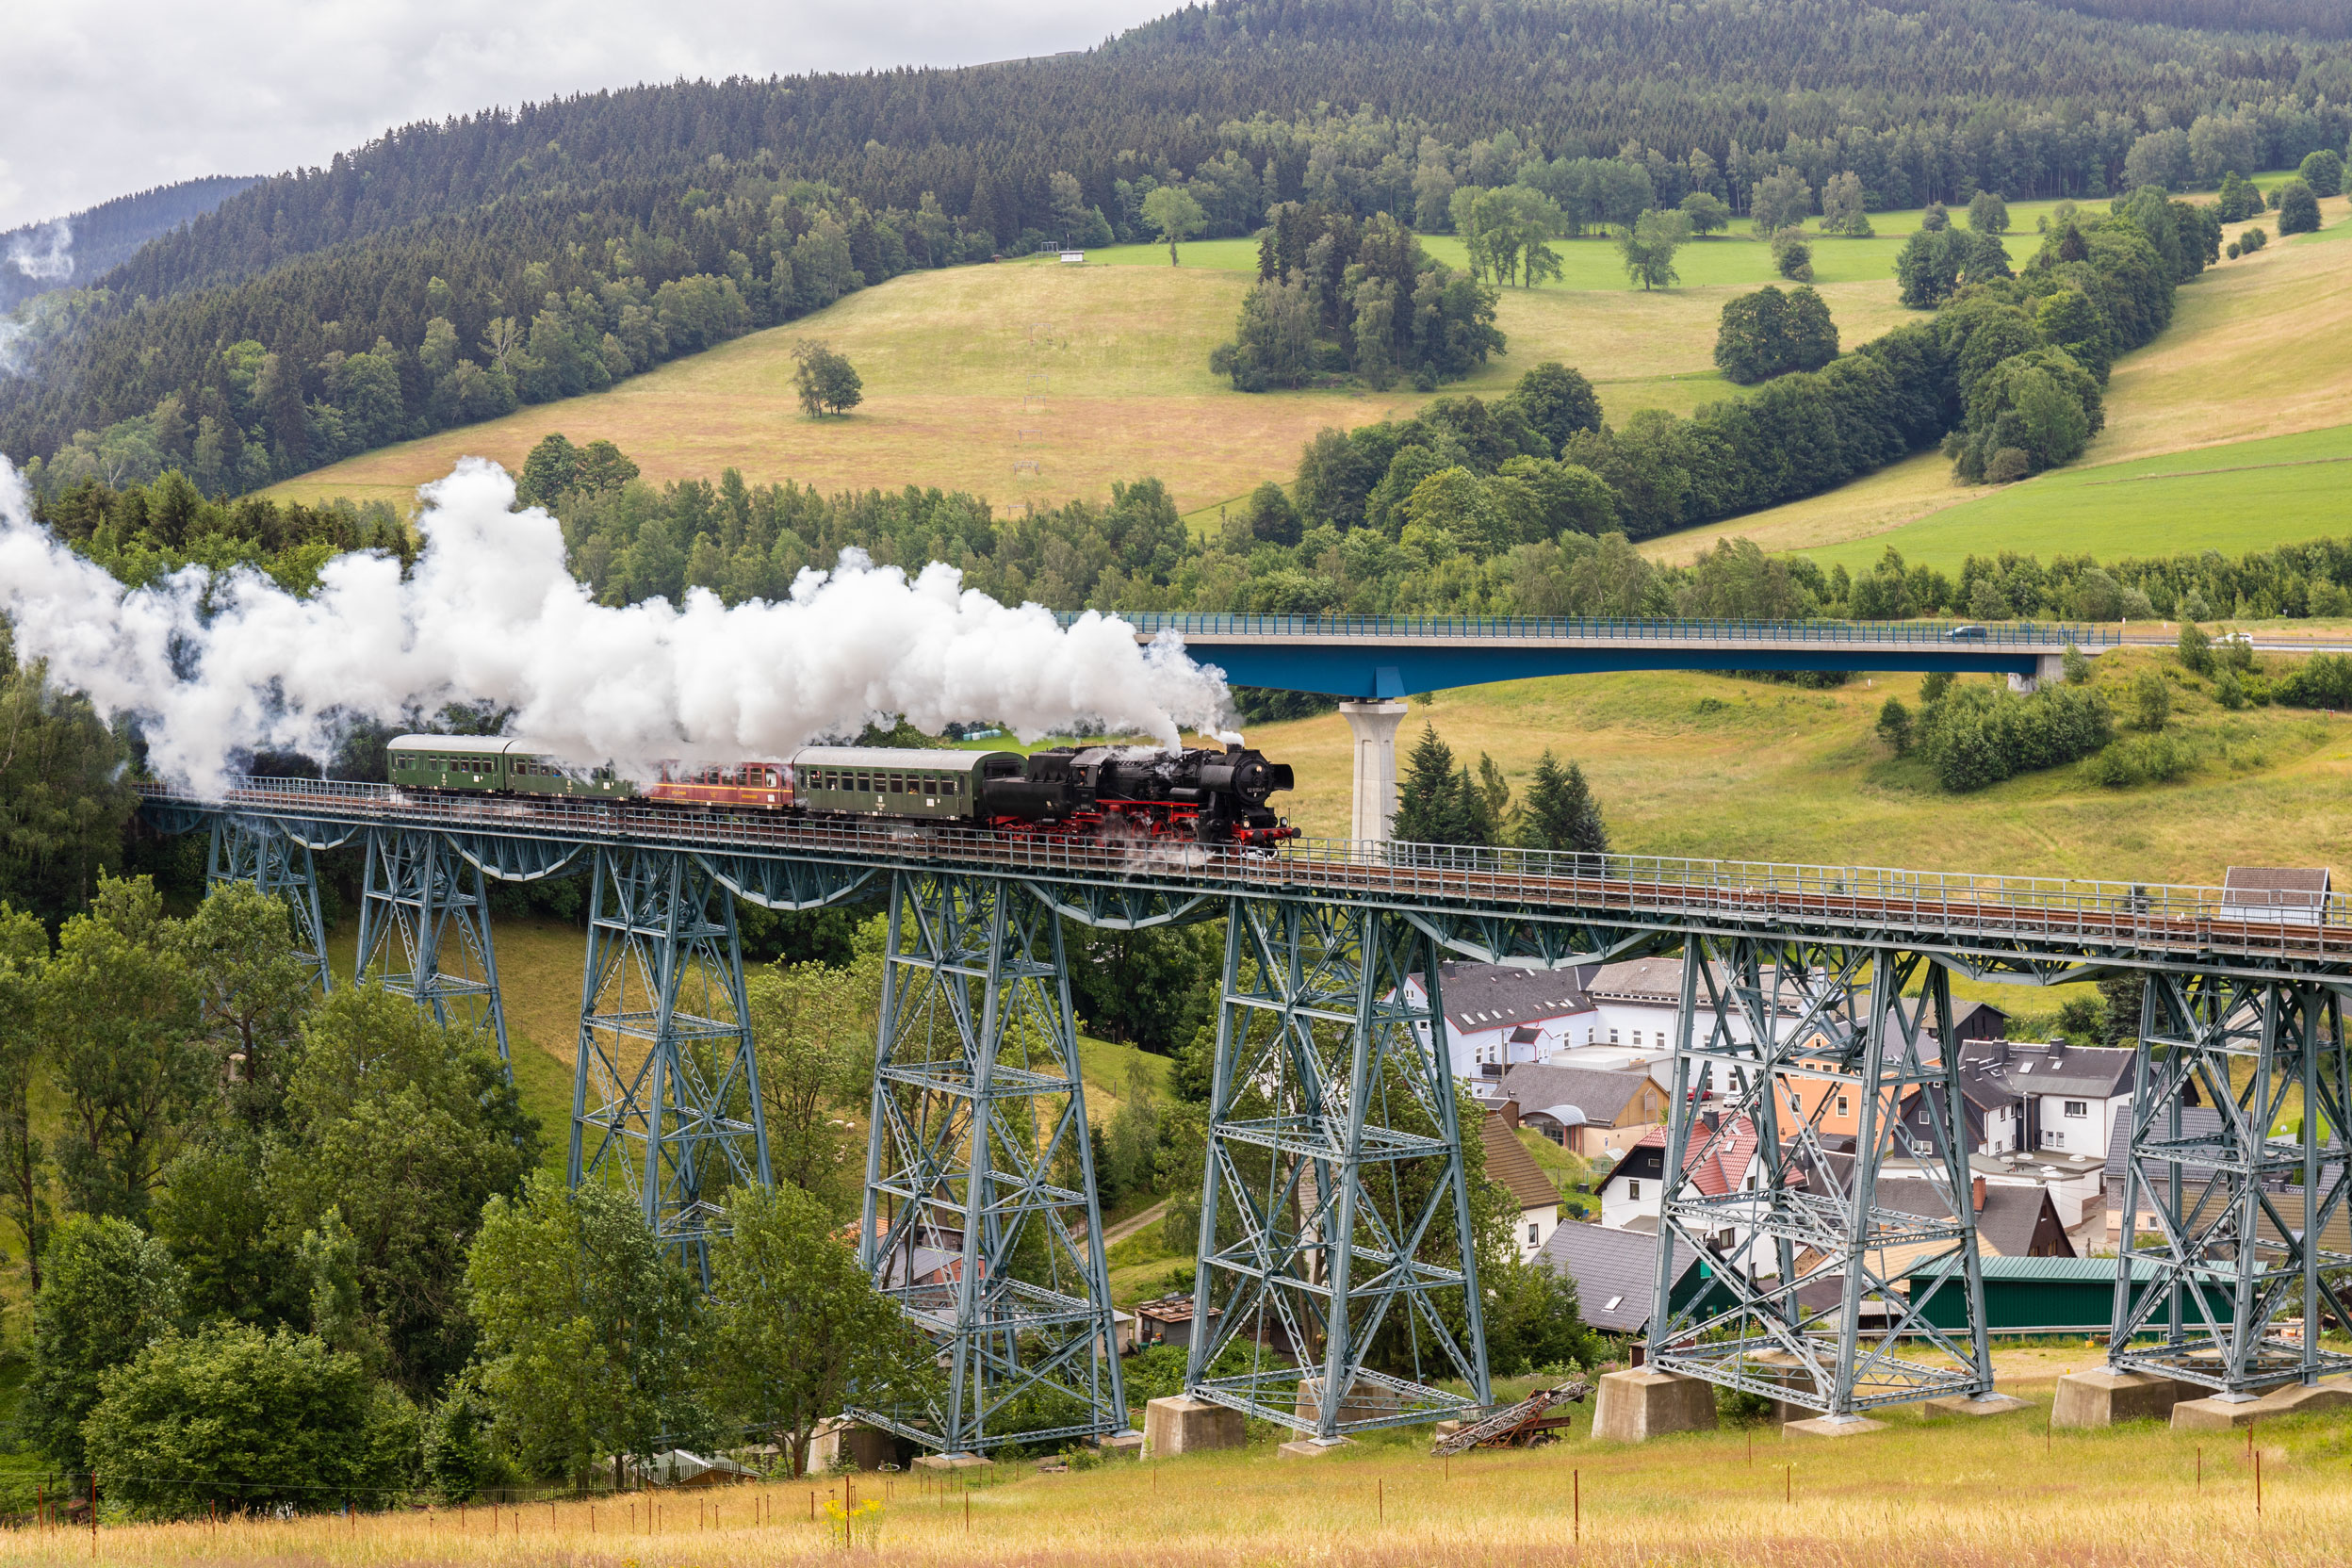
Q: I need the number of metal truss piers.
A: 7